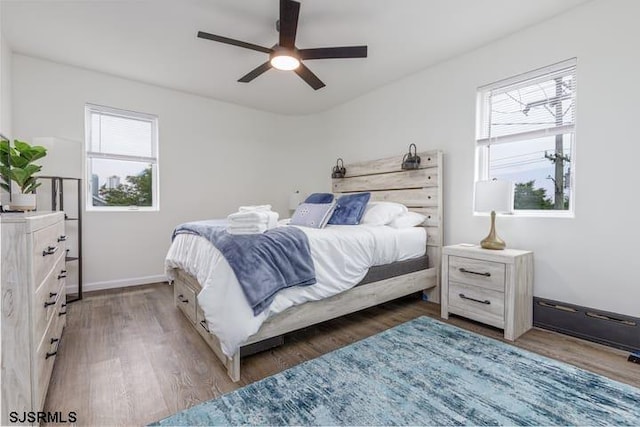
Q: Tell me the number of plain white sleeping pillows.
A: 2